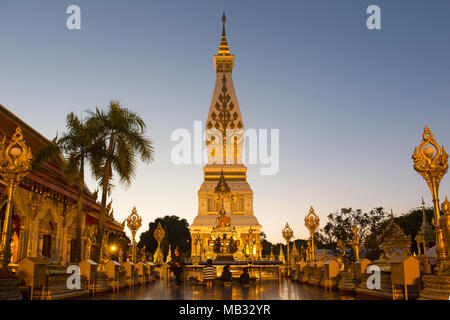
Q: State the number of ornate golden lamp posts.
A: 6